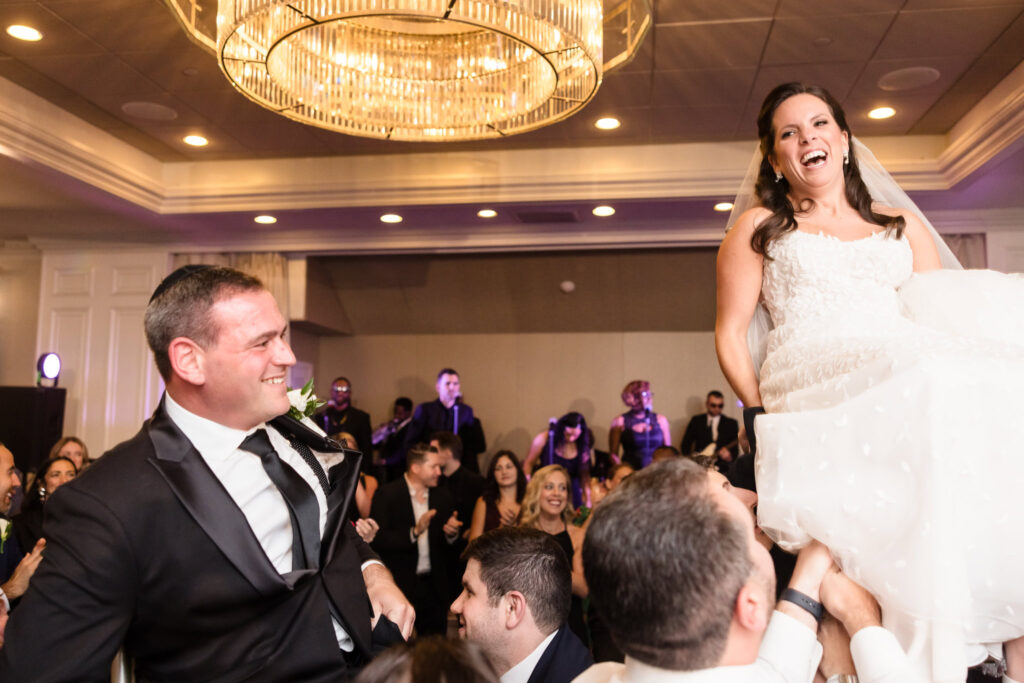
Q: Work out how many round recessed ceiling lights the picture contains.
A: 9